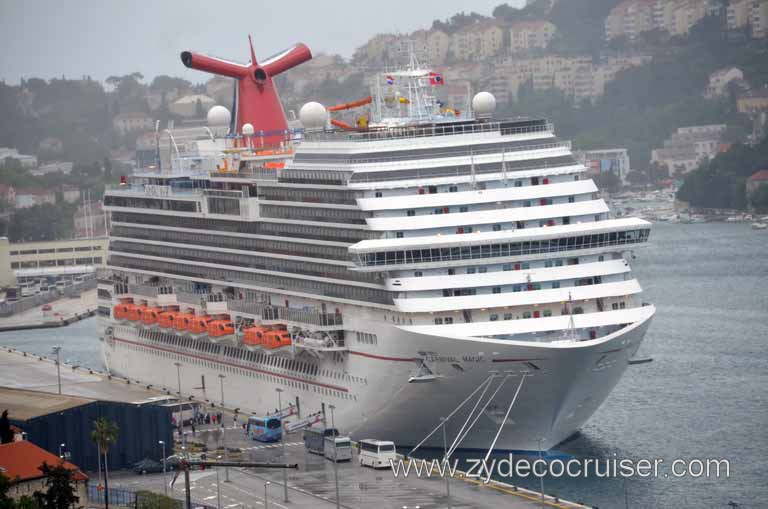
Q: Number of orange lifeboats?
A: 9